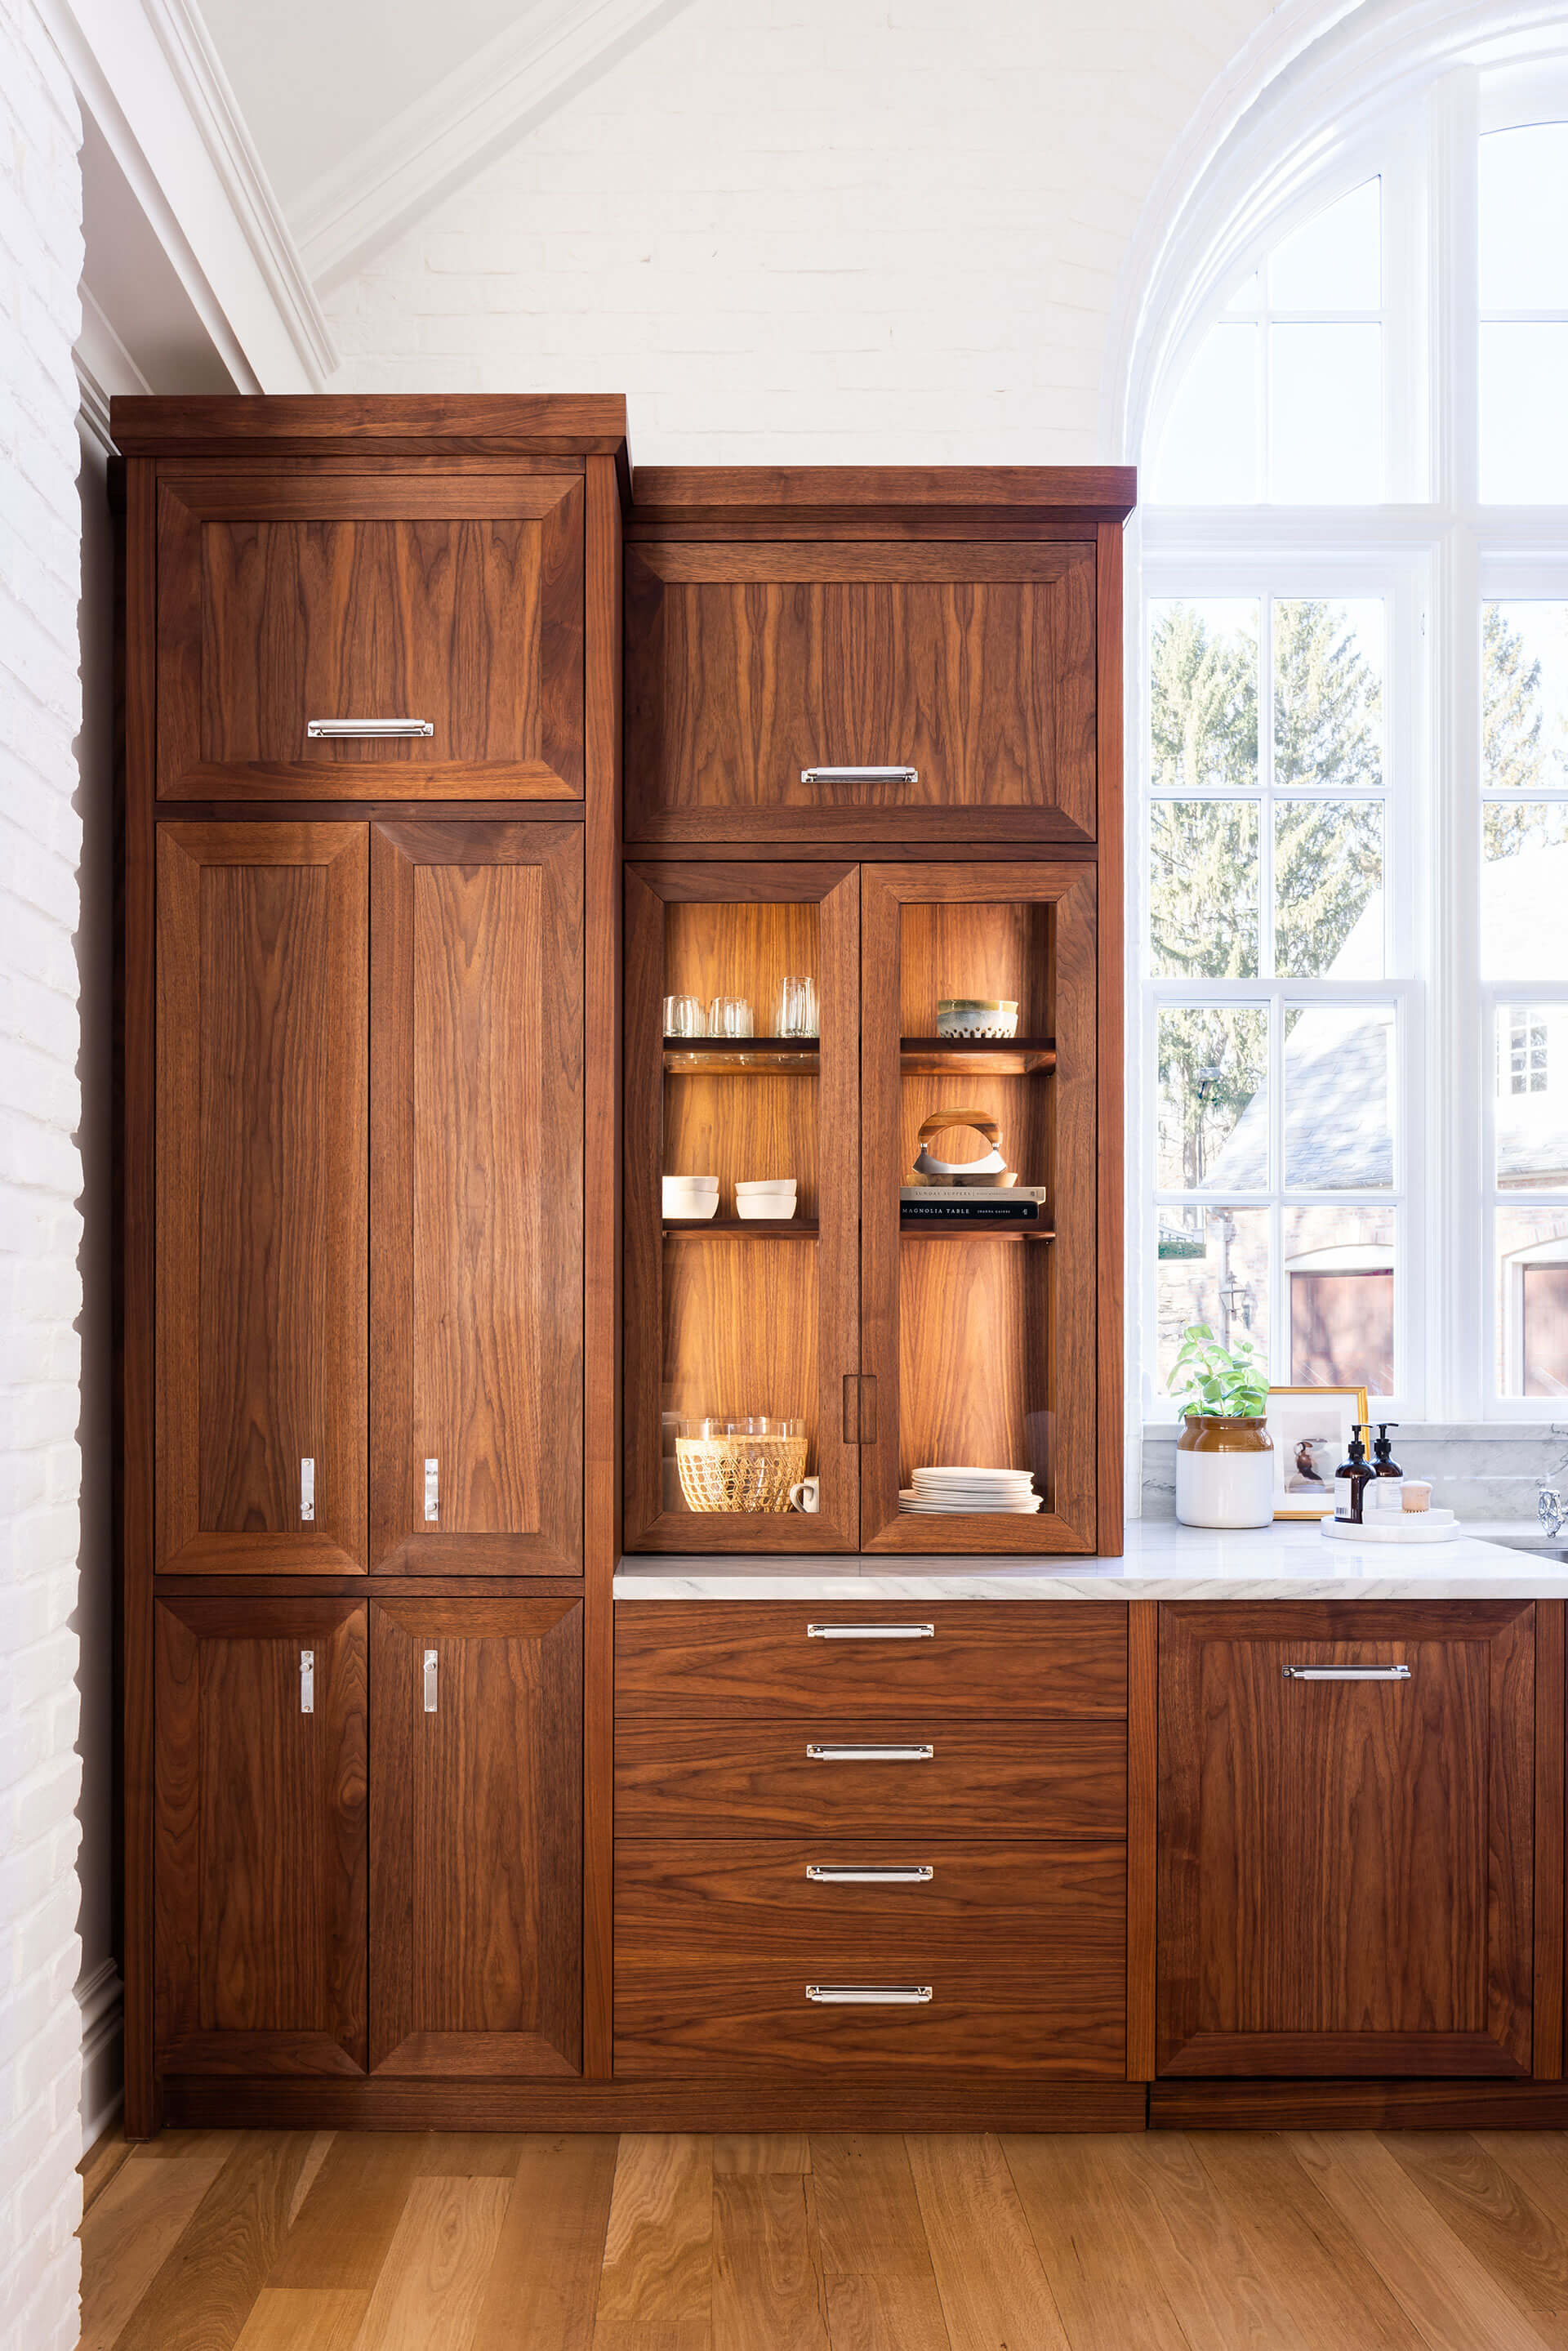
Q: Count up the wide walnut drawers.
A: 4